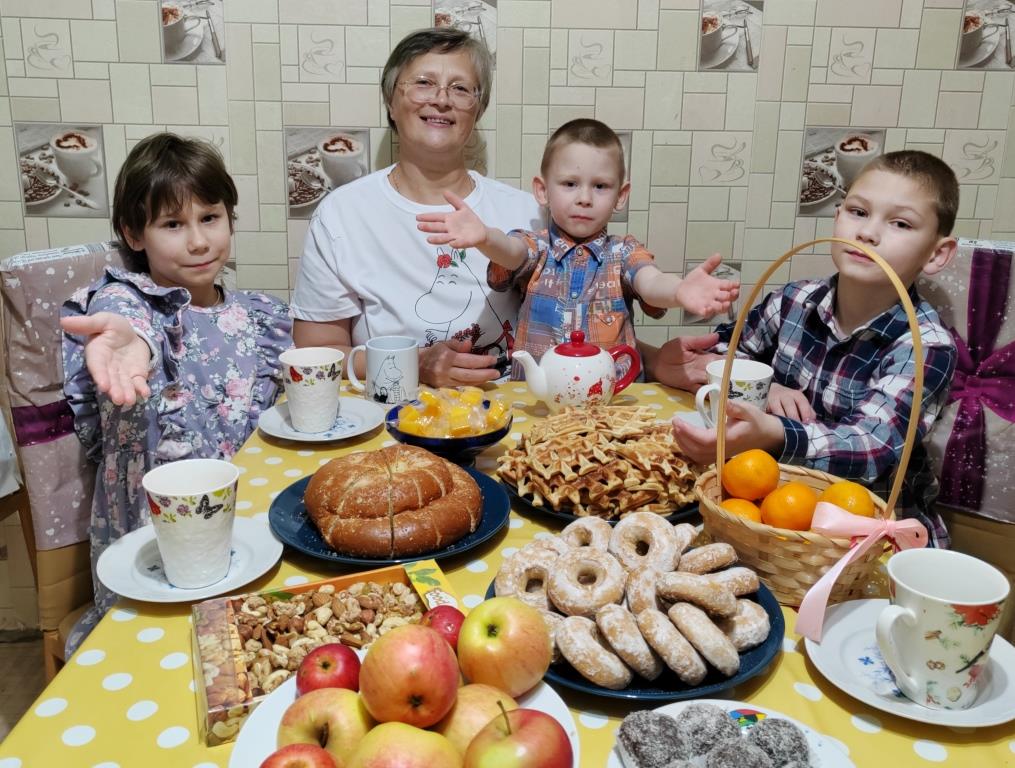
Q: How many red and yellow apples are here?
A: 9